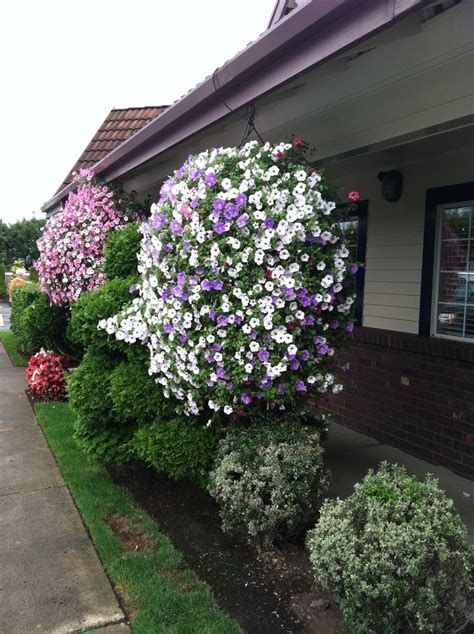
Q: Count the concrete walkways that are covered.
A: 1